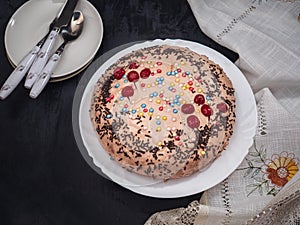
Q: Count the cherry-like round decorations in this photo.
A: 10